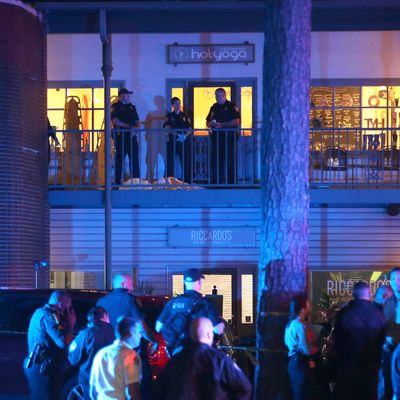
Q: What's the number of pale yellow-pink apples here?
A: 0